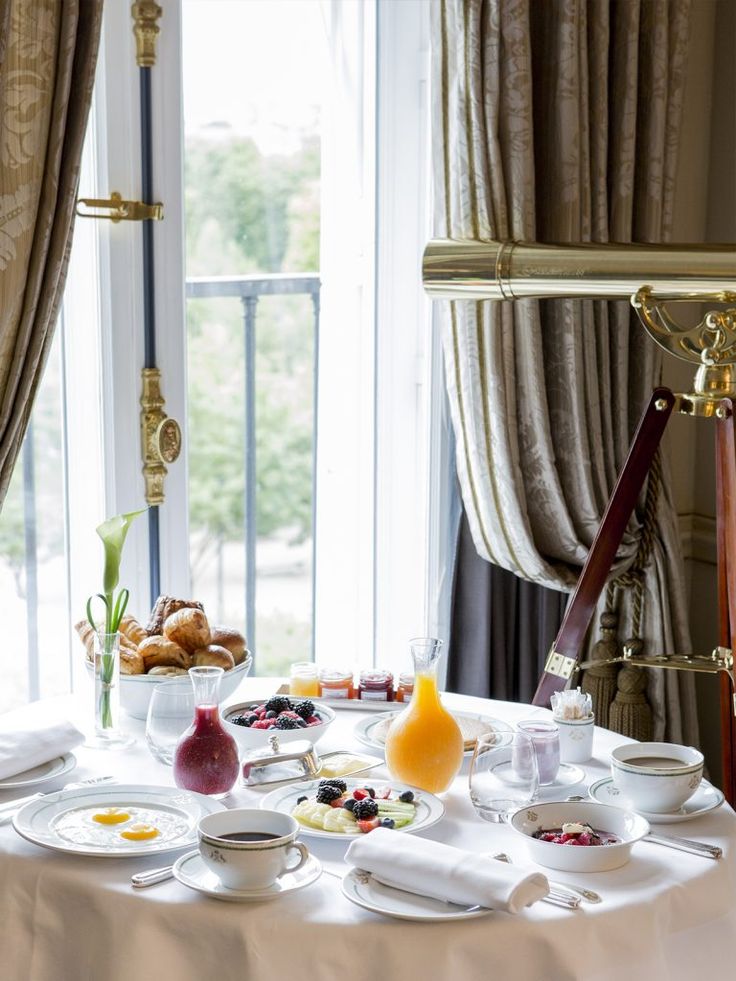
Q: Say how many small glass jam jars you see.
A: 4